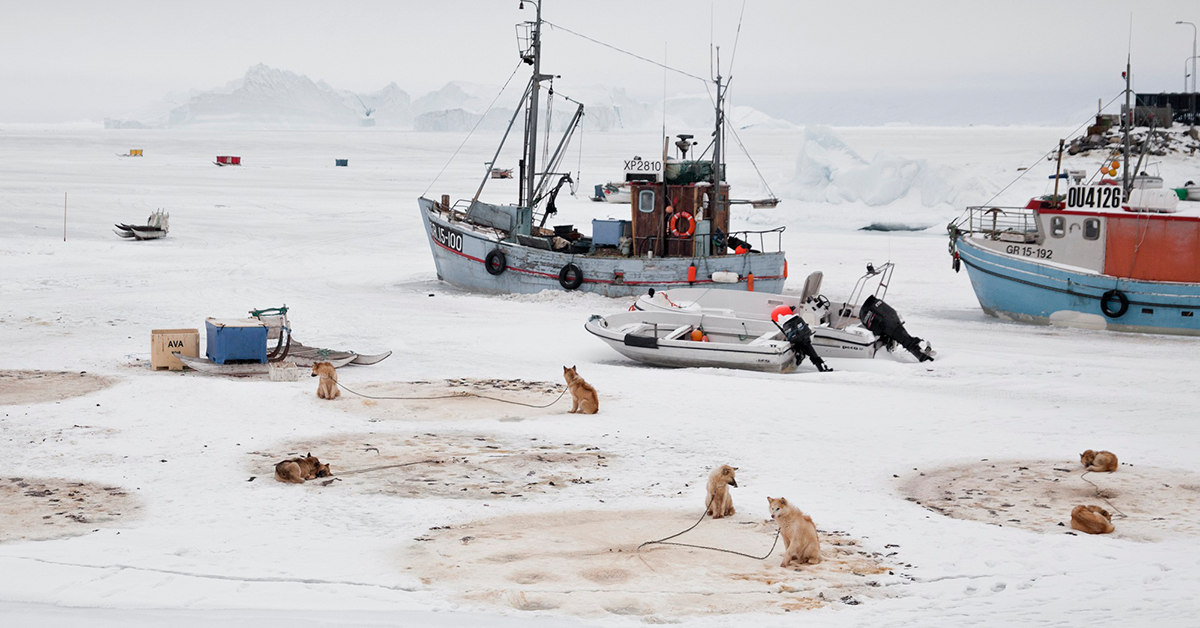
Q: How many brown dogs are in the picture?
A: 8